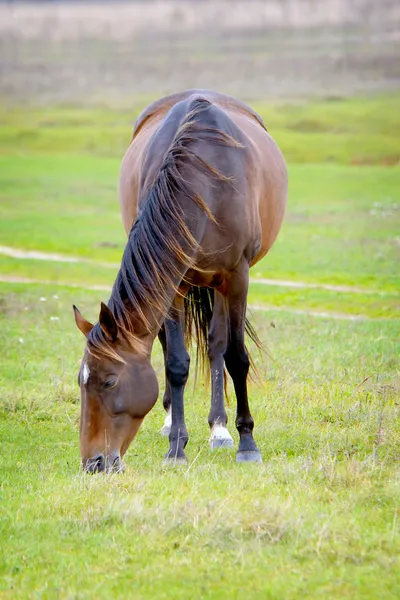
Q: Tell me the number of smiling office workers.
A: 0